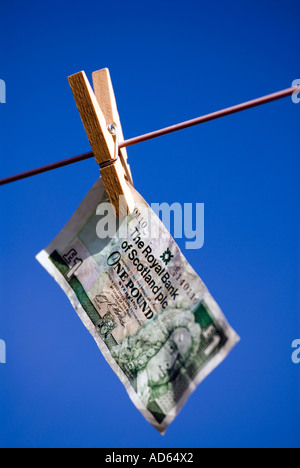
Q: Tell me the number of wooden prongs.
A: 2